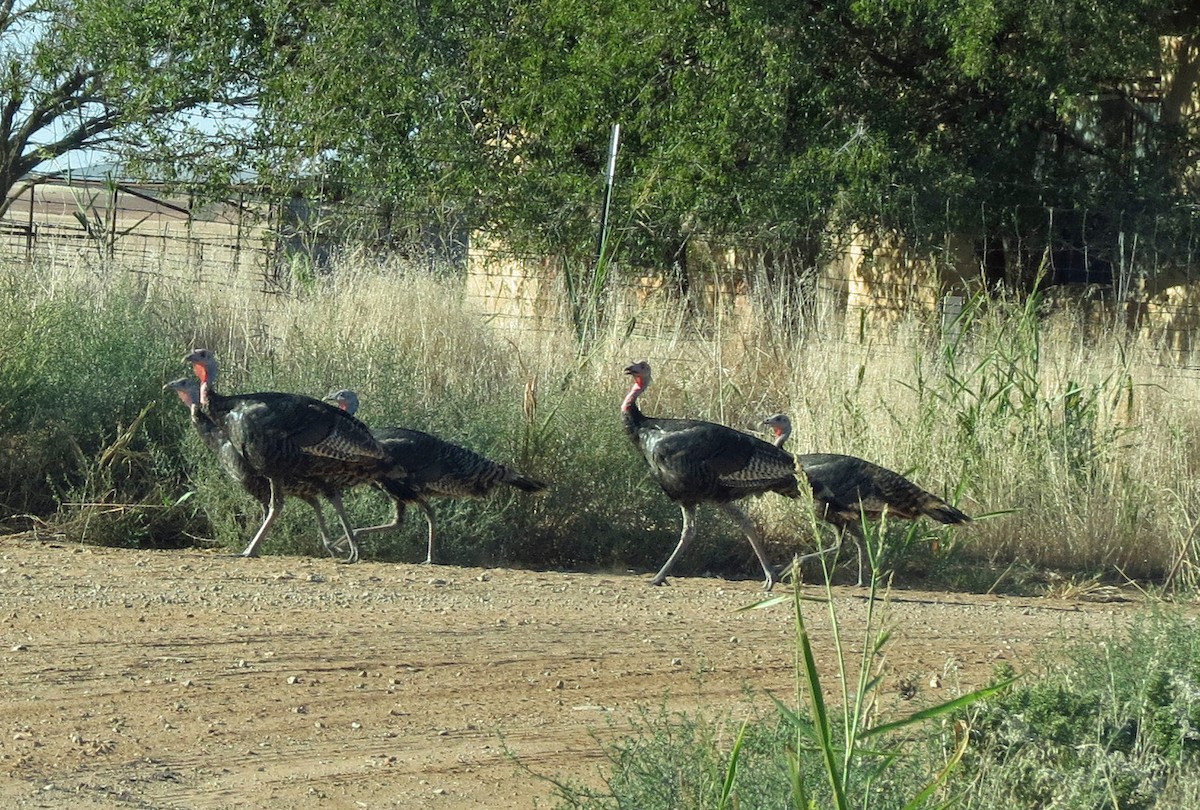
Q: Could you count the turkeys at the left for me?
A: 3